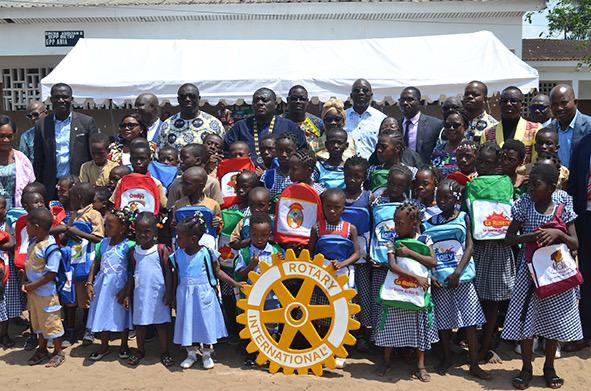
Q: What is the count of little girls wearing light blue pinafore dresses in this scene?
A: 3